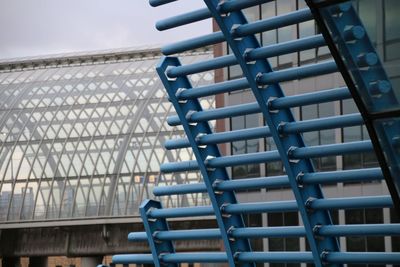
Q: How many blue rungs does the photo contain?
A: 12